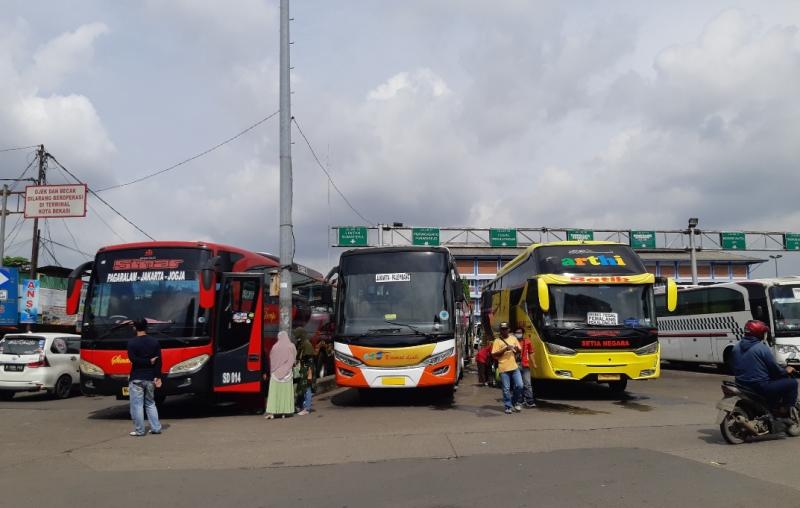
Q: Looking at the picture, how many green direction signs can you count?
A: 7